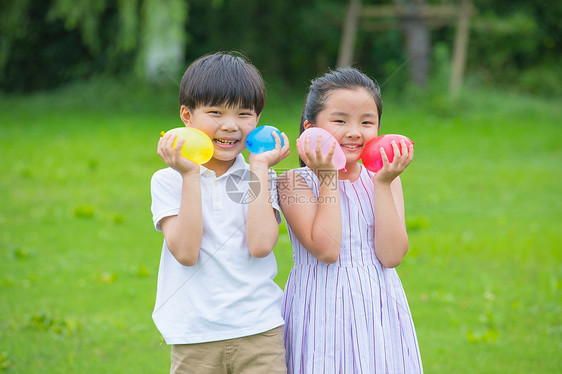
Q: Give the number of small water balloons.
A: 4